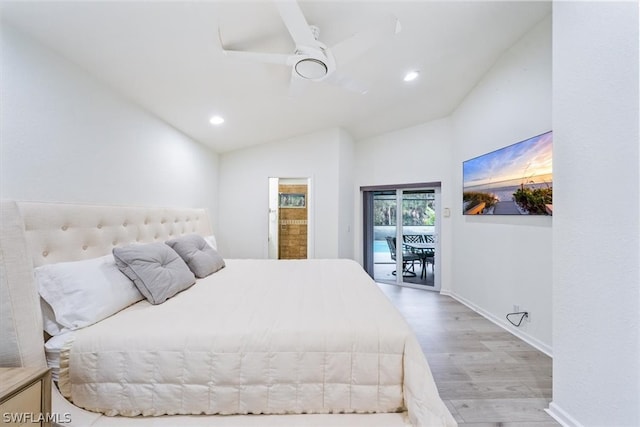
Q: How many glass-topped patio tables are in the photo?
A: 1